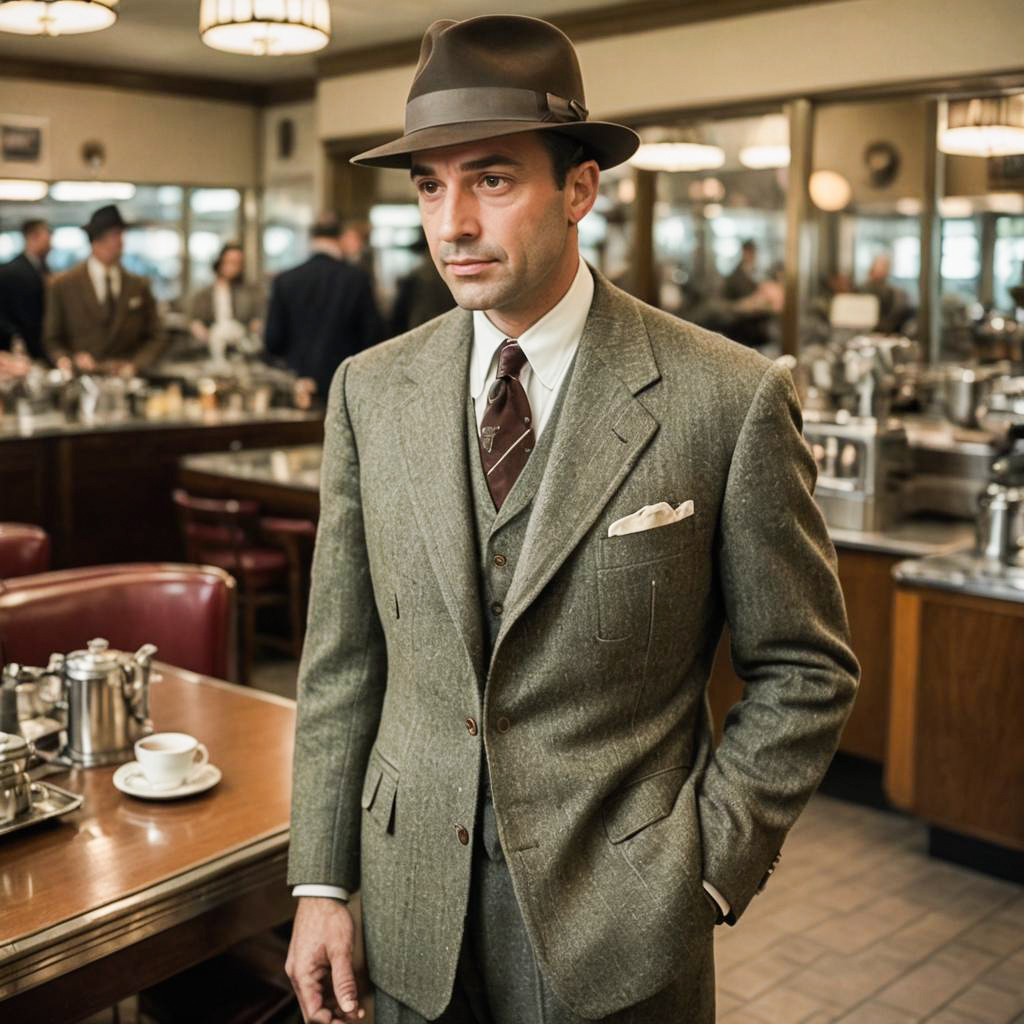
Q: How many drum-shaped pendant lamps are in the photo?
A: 5